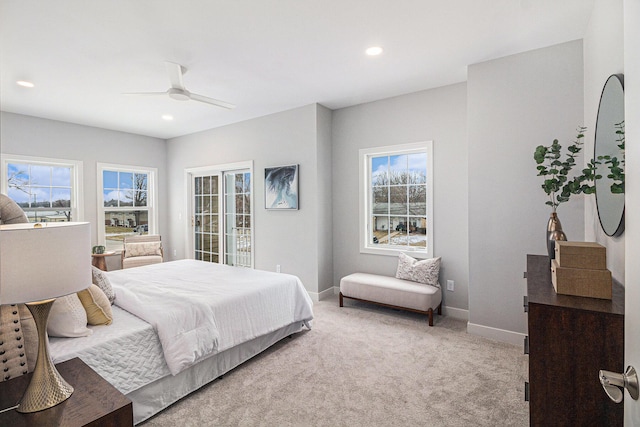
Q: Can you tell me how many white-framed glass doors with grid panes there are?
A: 2